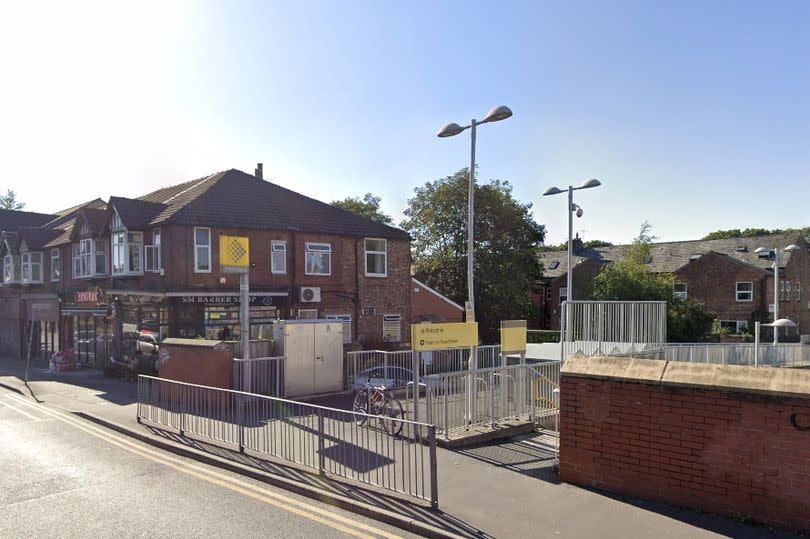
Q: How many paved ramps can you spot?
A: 1